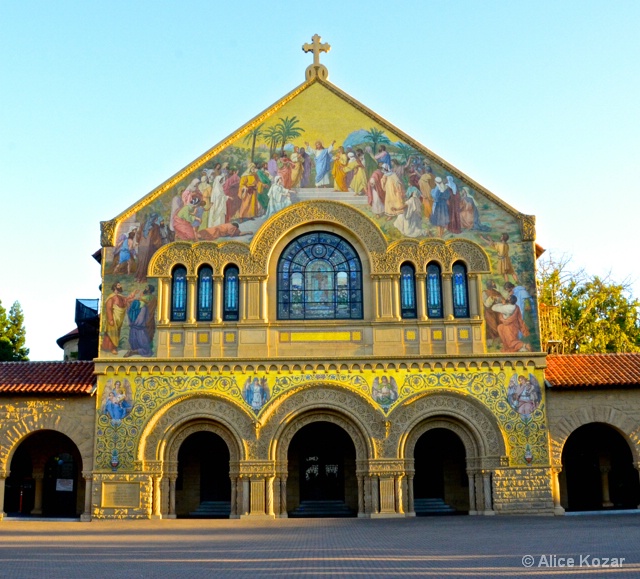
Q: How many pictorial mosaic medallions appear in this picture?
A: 4